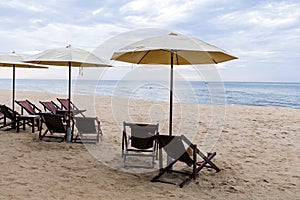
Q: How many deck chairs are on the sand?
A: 8